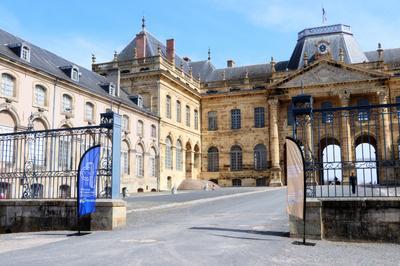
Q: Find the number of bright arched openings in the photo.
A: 2